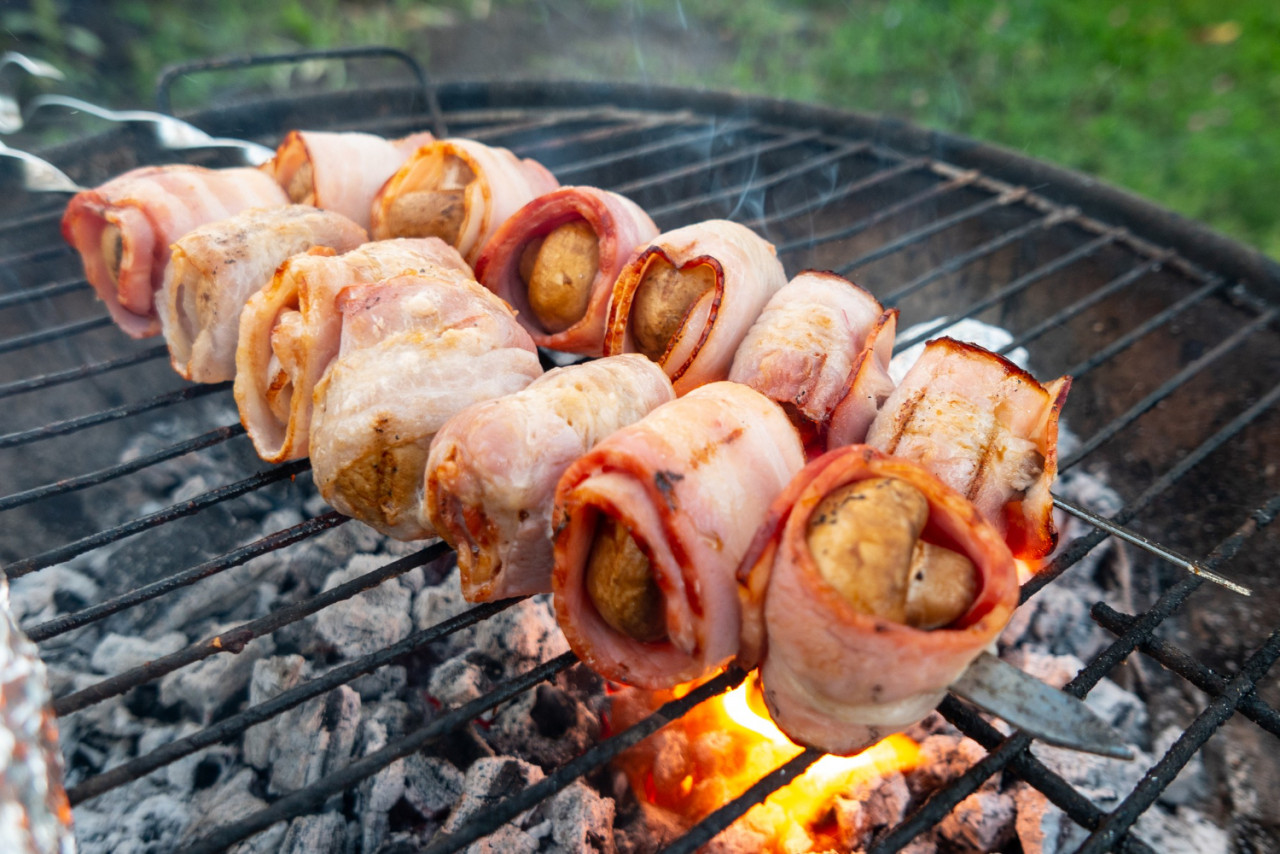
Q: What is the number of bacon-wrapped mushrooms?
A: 13